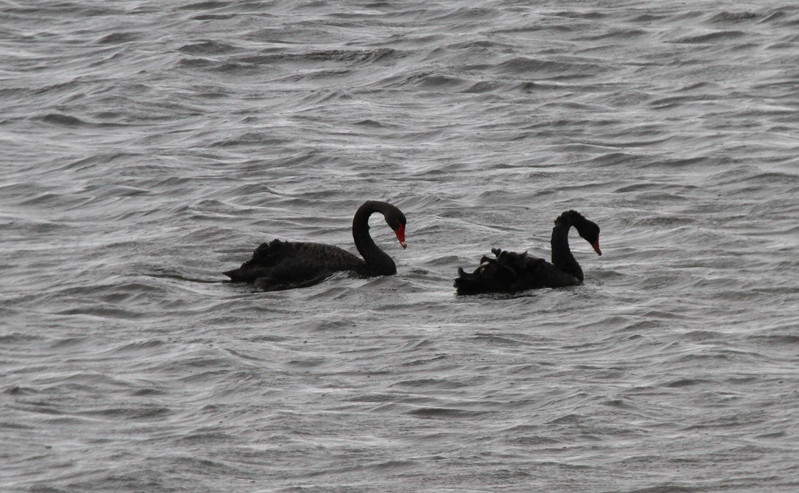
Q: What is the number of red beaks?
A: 2